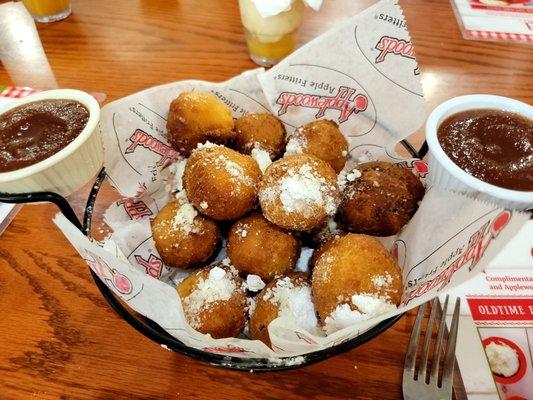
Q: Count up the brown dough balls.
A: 11